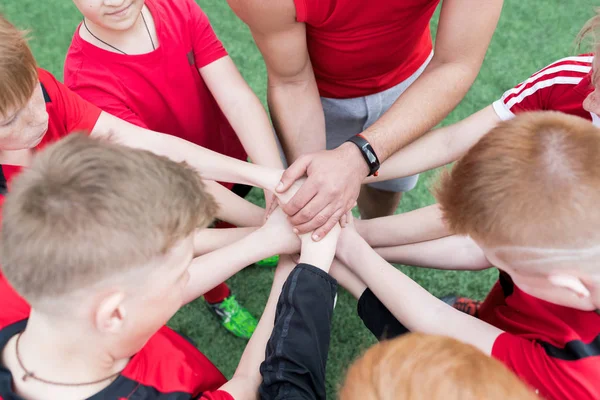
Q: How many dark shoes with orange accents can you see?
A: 1